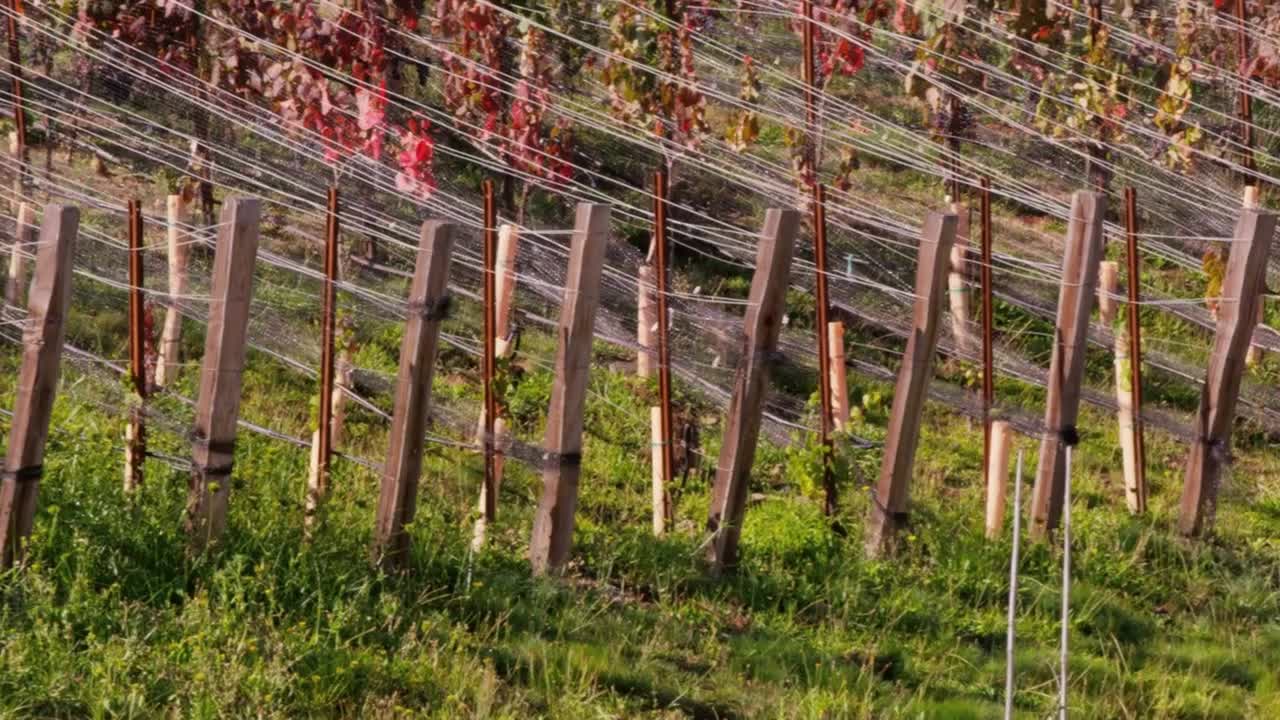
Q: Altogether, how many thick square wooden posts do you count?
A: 8